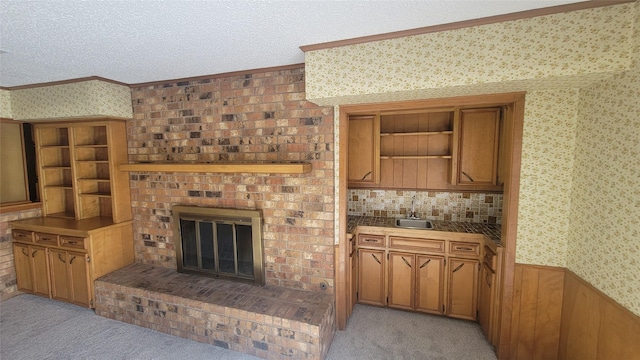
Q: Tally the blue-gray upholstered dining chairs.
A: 0